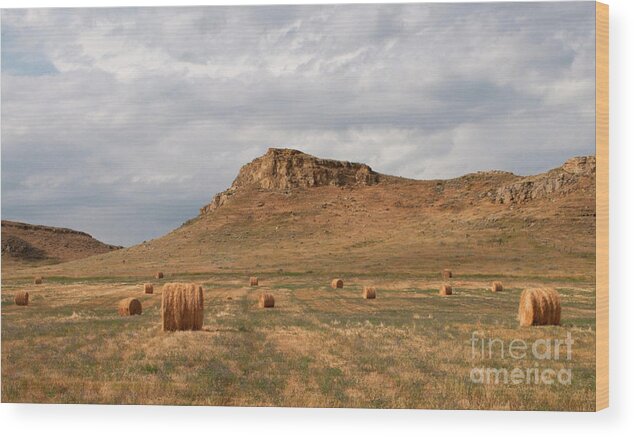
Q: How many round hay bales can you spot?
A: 14